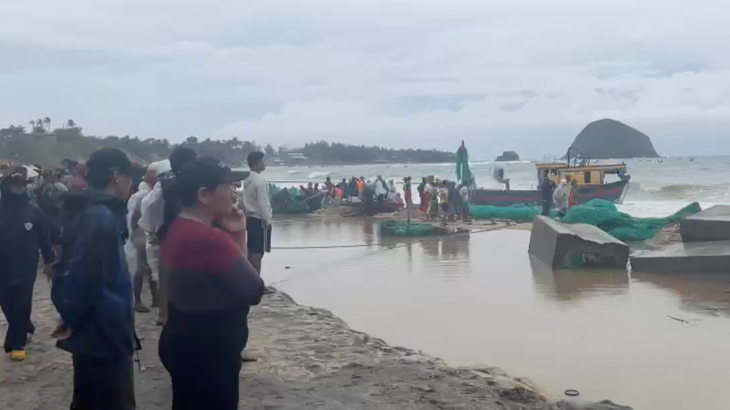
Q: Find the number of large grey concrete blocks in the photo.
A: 3